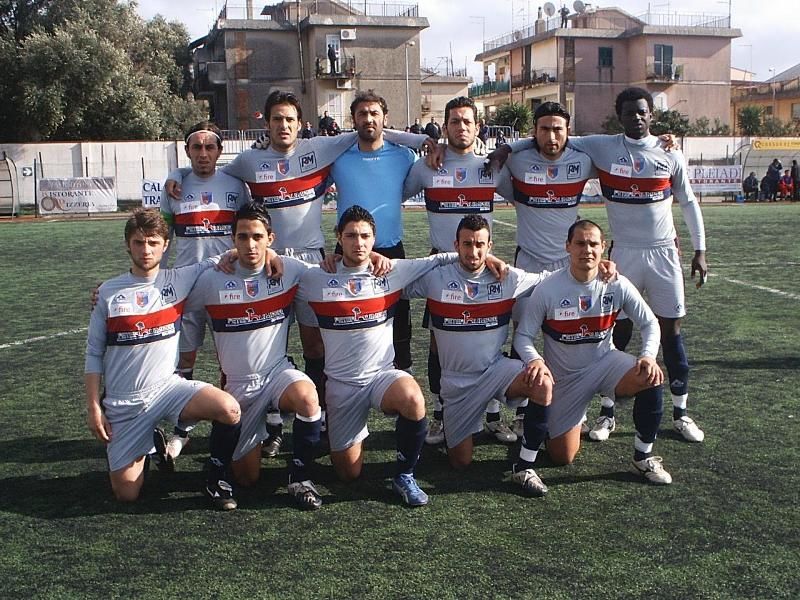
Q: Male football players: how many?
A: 11